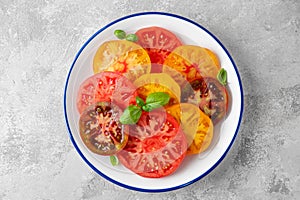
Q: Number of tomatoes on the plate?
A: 9